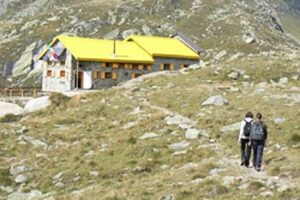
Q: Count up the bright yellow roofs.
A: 2